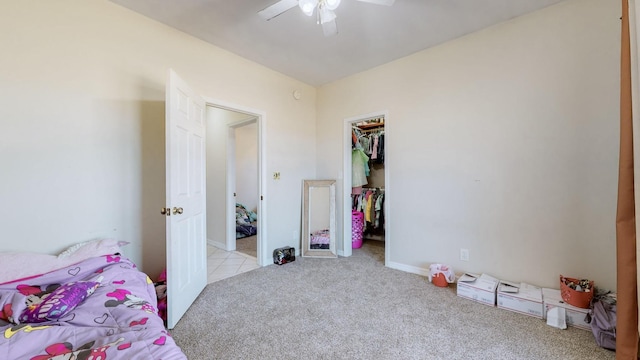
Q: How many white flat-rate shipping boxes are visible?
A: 3